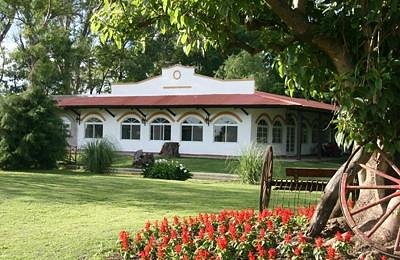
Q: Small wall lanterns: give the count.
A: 3